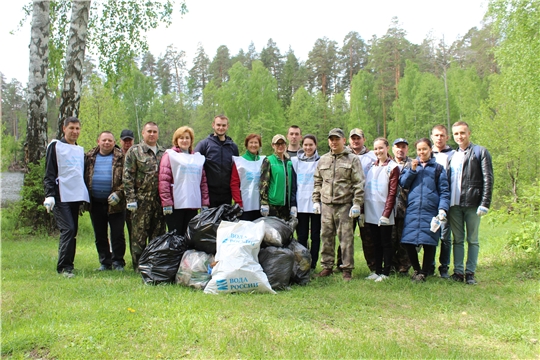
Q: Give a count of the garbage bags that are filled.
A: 7